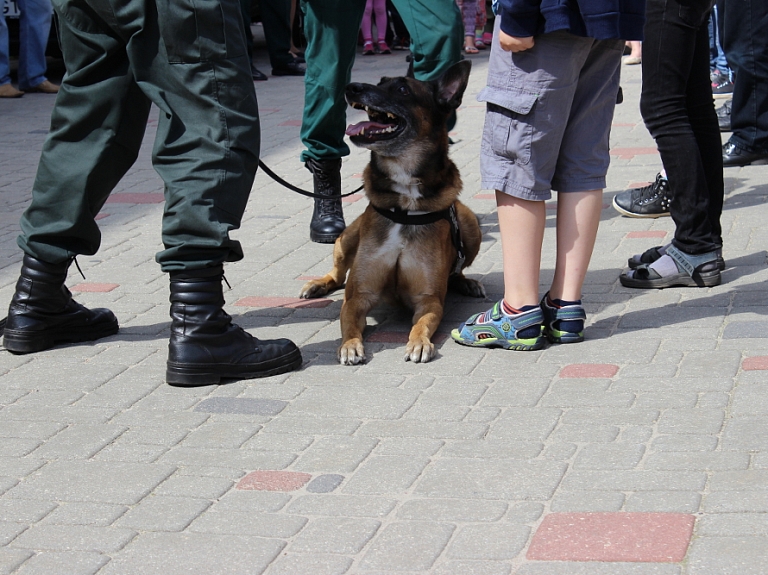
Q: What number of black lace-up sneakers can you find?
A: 1